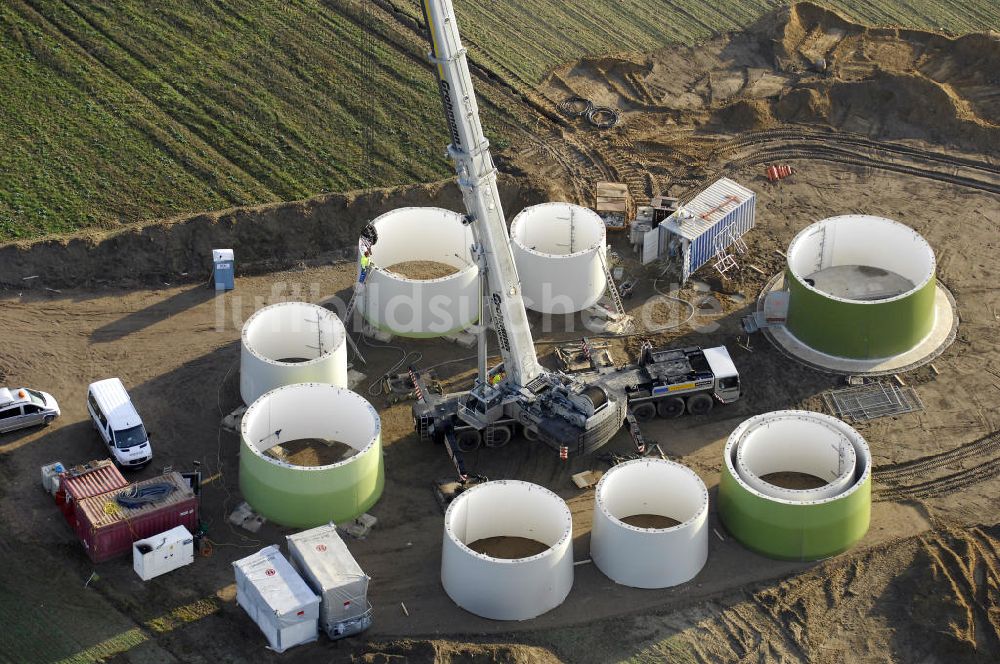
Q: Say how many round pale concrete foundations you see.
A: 1